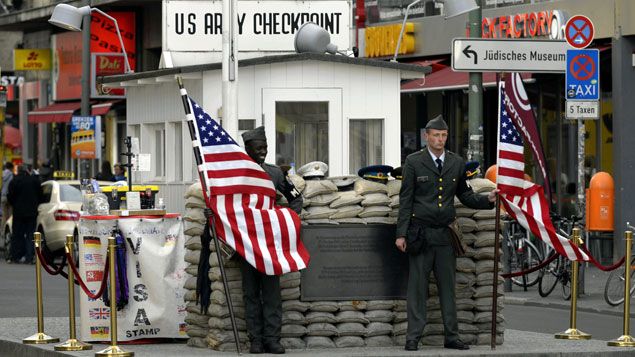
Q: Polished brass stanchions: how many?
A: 5